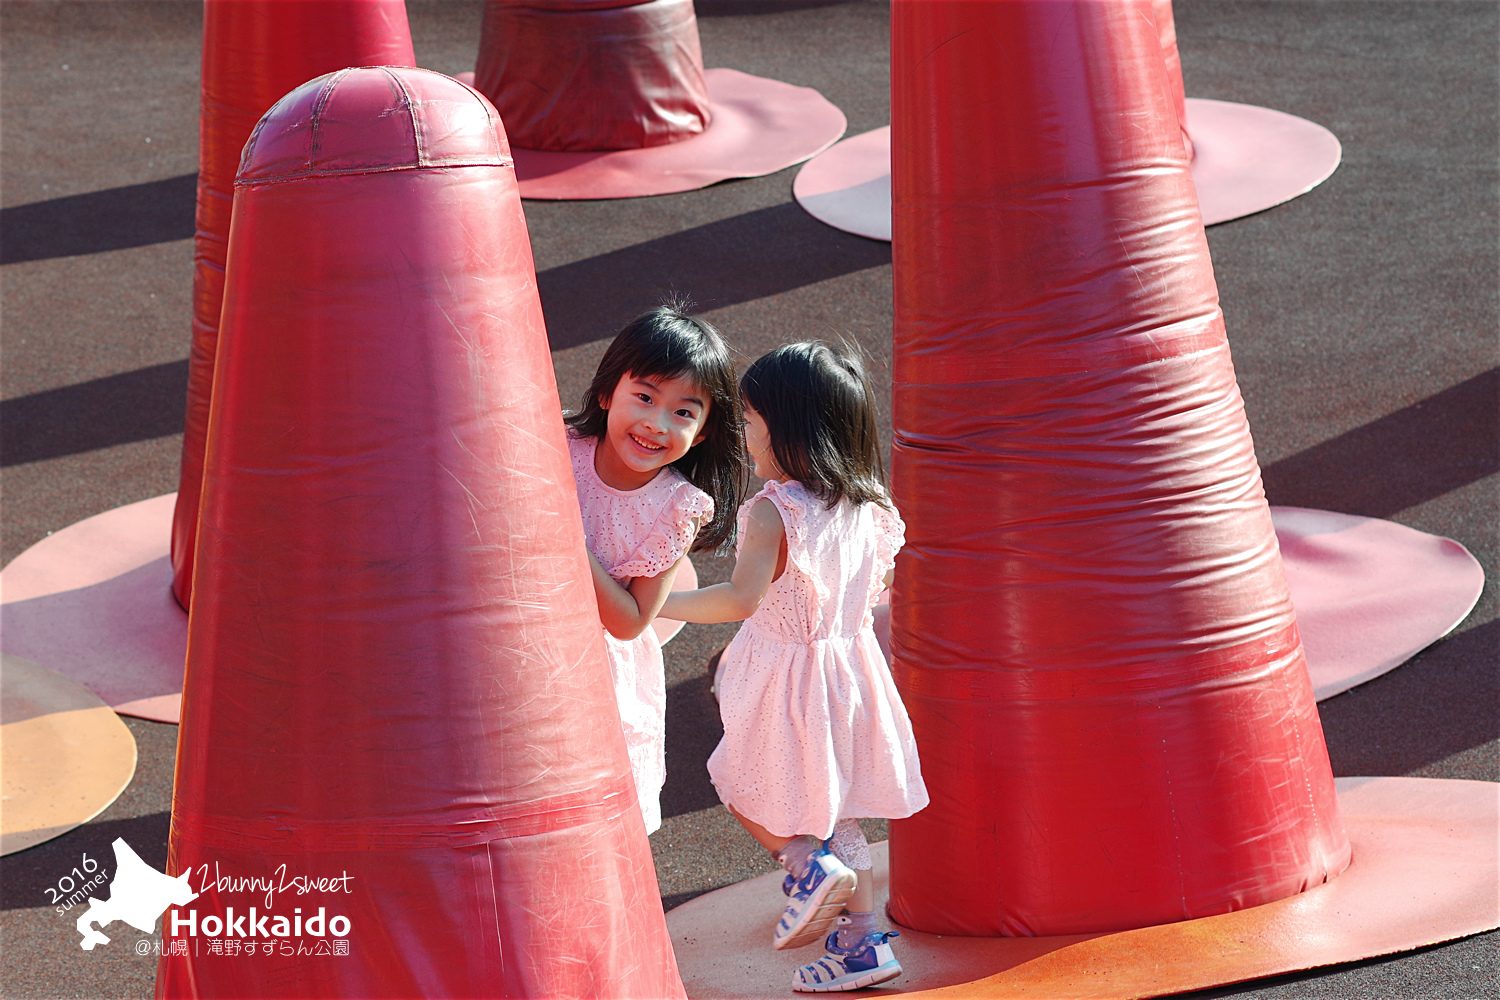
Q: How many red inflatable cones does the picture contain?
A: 5